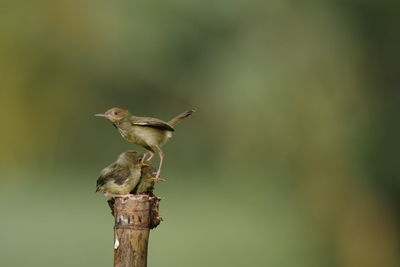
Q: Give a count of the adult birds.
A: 1